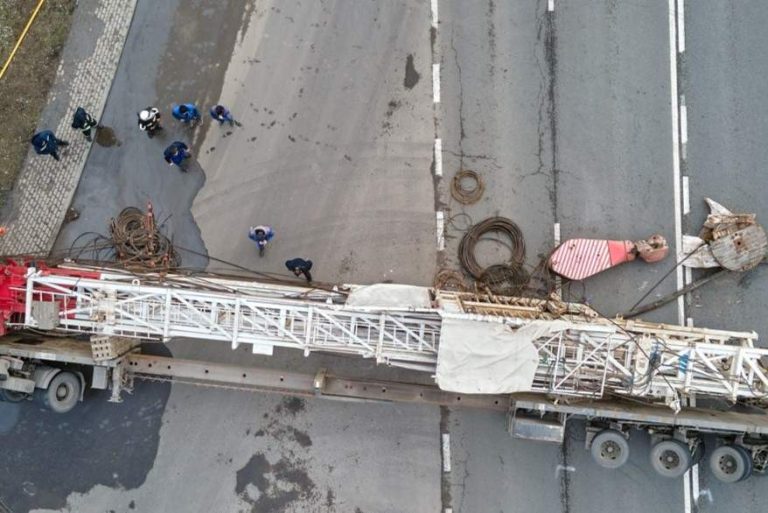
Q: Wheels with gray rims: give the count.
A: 4